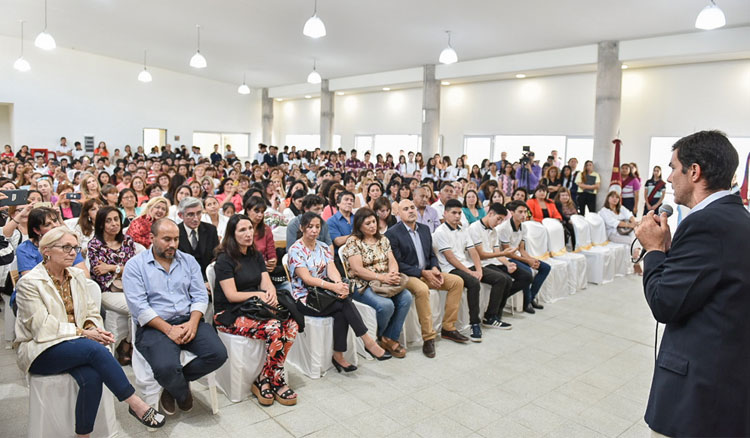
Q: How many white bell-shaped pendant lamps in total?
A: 9